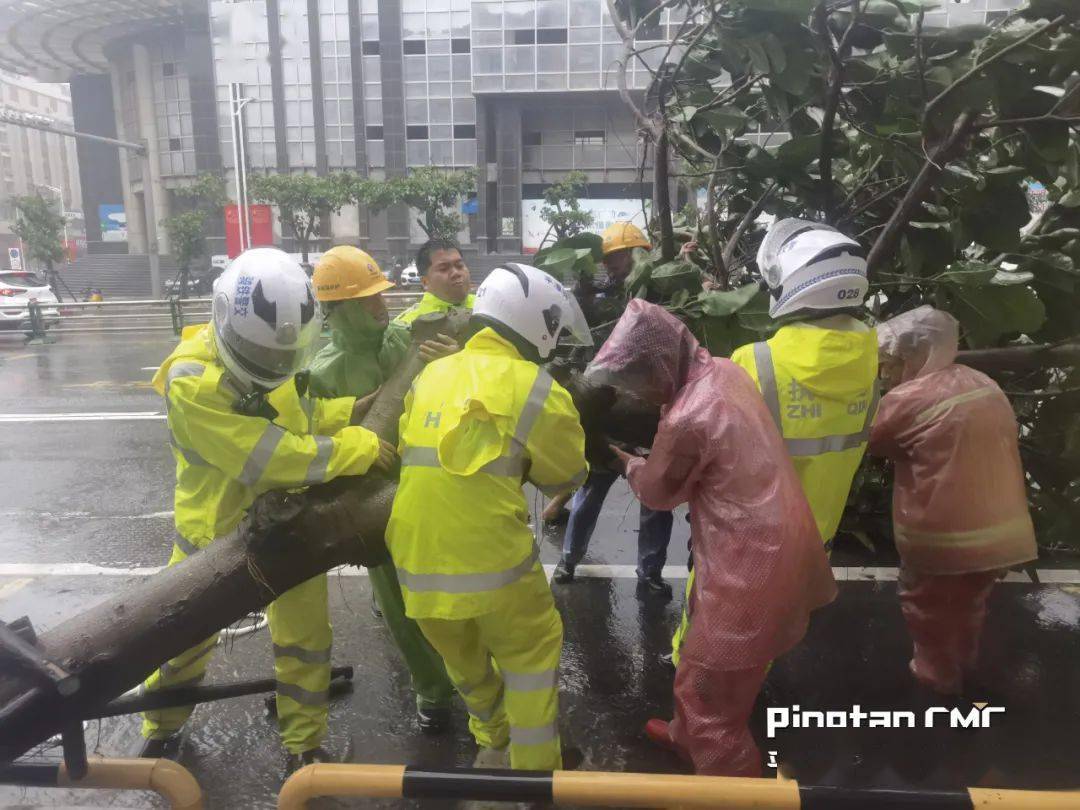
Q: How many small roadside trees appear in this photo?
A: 5